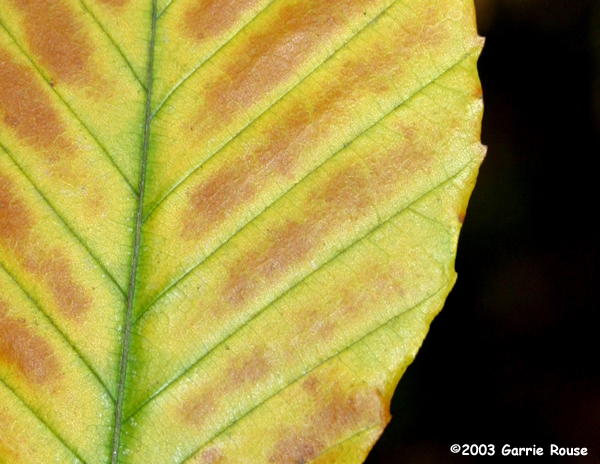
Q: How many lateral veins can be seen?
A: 12